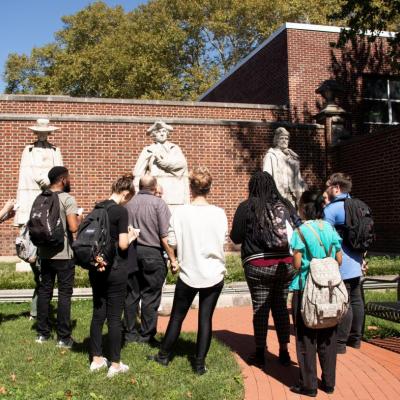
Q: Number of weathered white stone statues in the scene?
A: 3